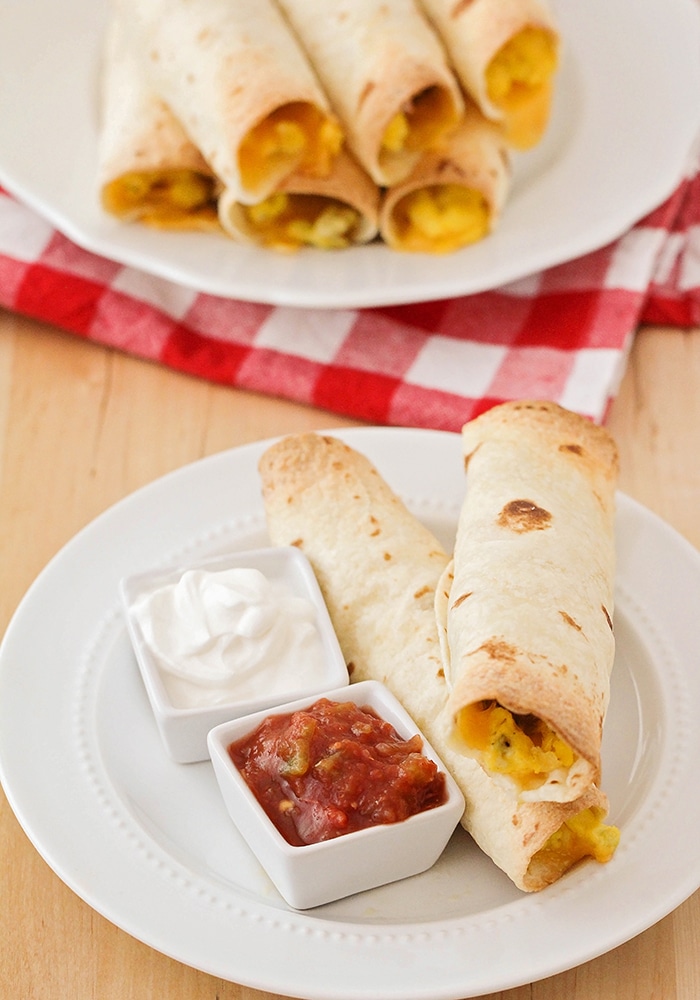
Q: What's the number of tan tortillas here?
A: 8